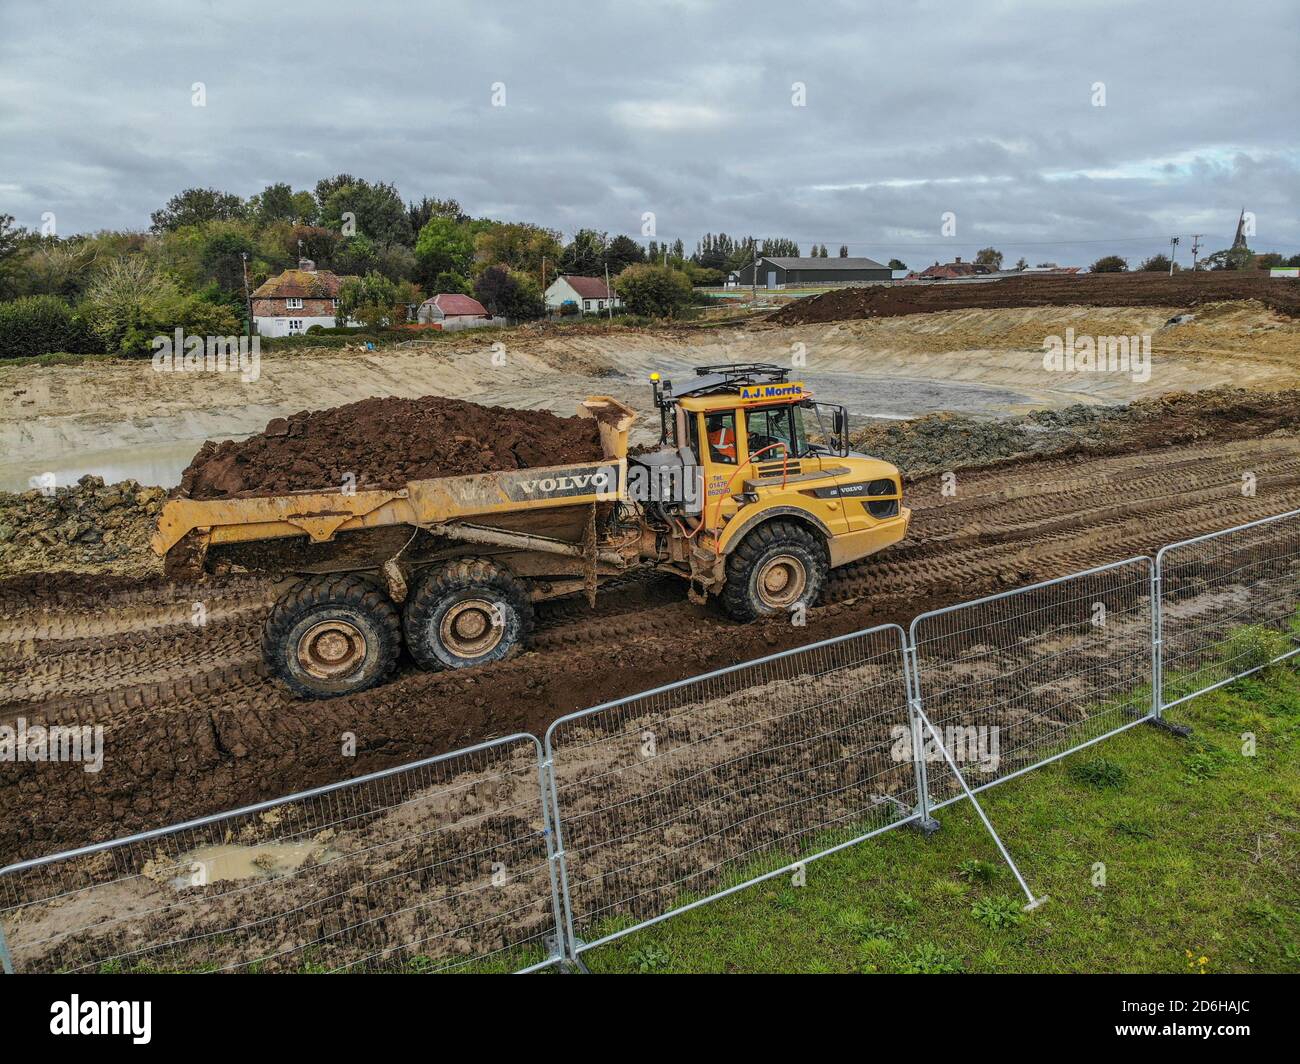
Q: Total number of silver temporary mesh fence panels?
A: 4